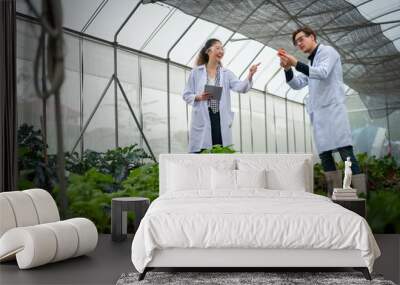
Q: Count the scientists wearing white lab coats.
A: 2